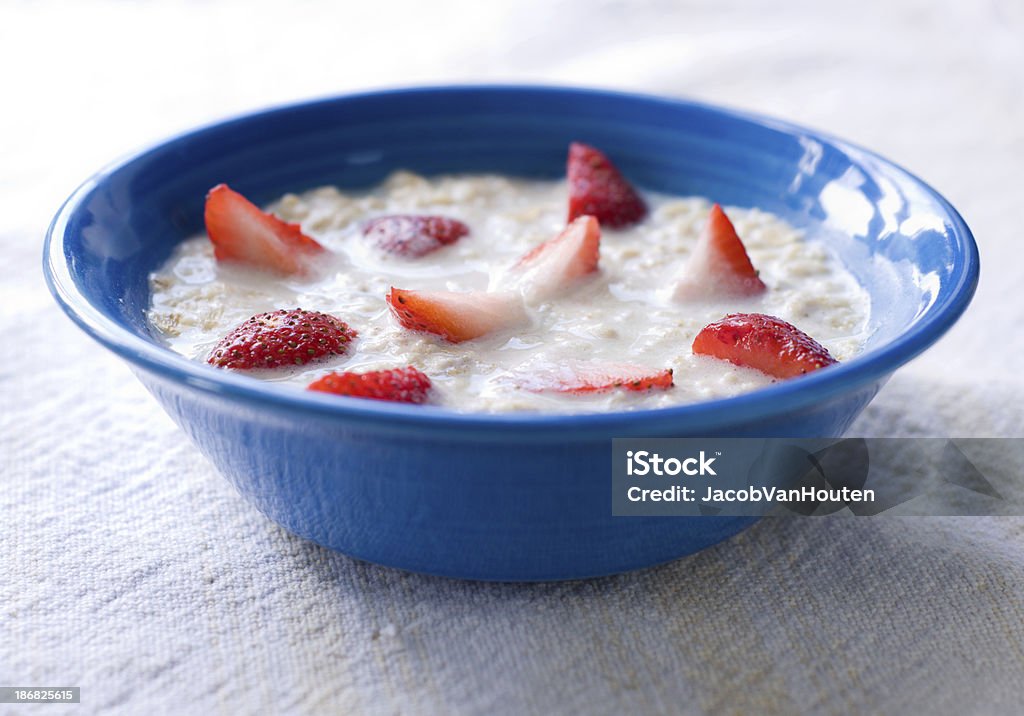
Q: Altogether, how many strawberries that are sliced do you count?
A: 10